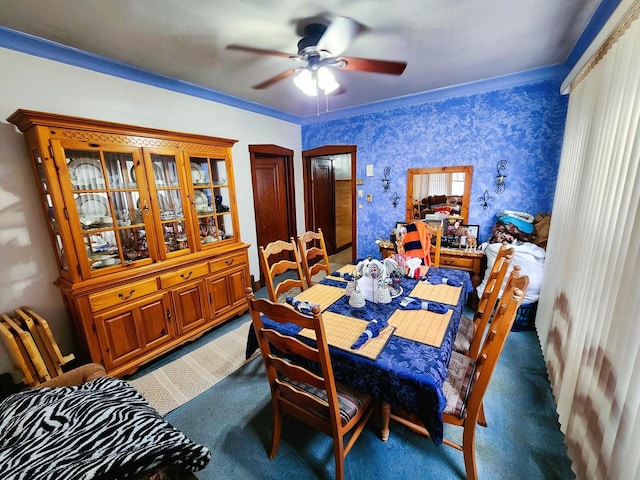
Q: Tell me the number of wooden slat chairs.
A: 6